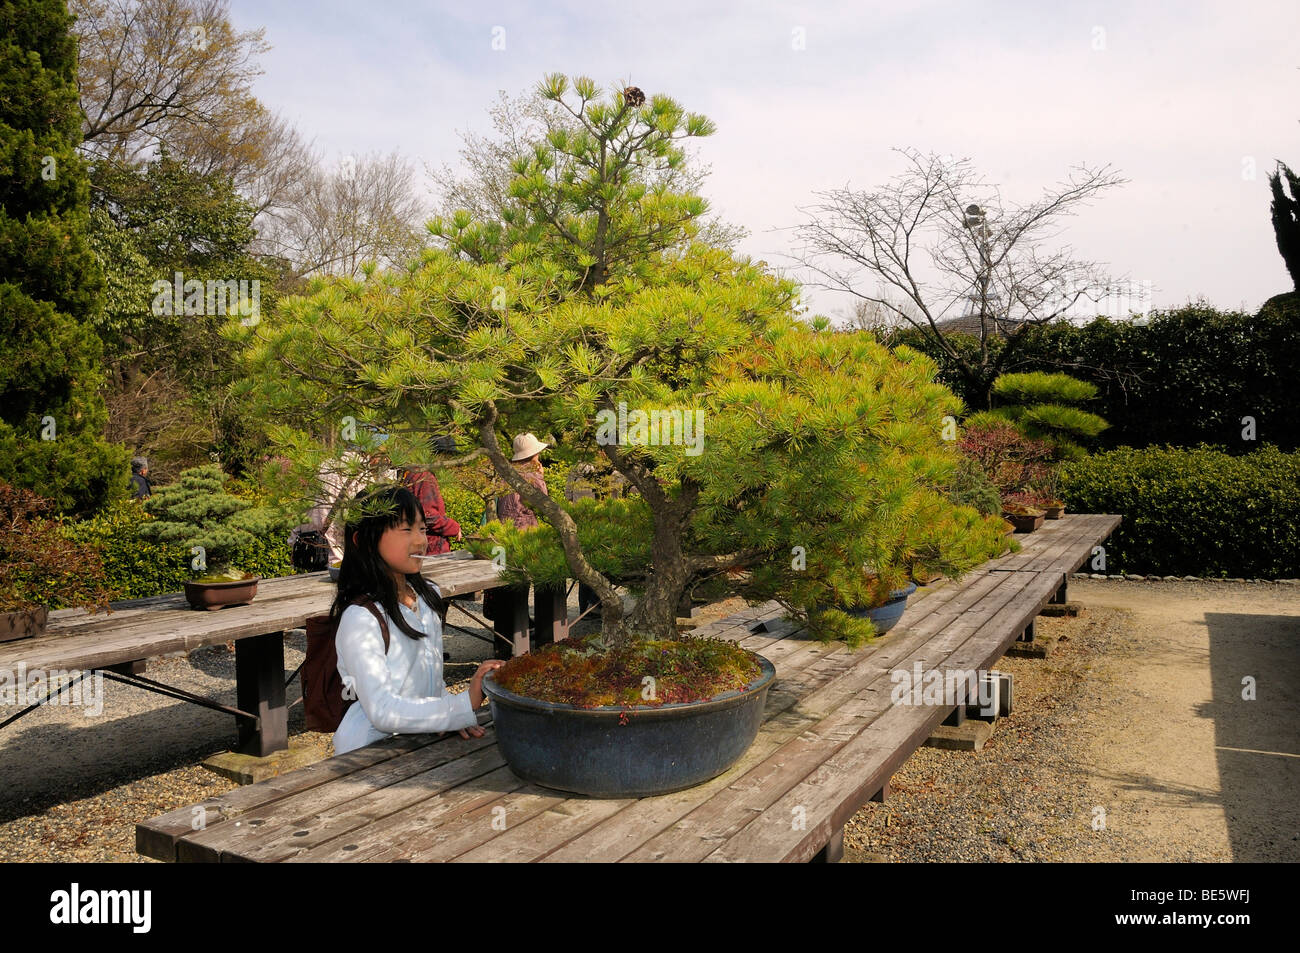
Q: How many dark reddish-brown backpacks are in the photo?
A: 1